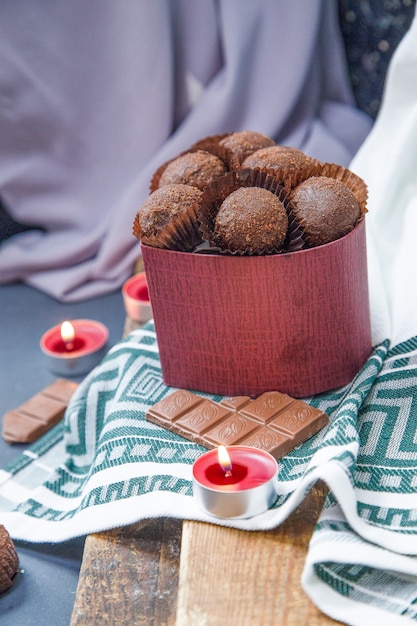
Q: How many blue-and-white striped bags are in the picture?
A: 0